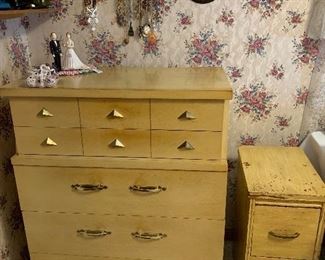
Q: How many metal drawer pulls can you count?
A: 11